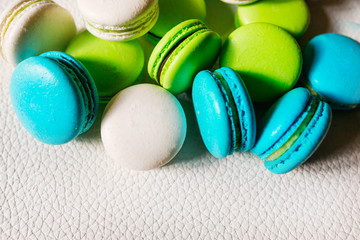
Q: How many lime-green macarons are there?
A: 5